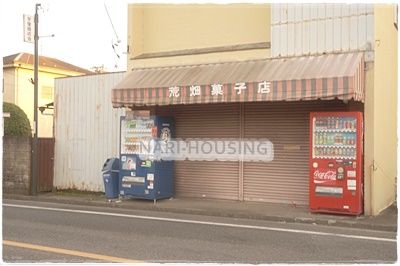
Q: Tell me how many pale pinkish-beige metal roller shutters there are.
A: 2